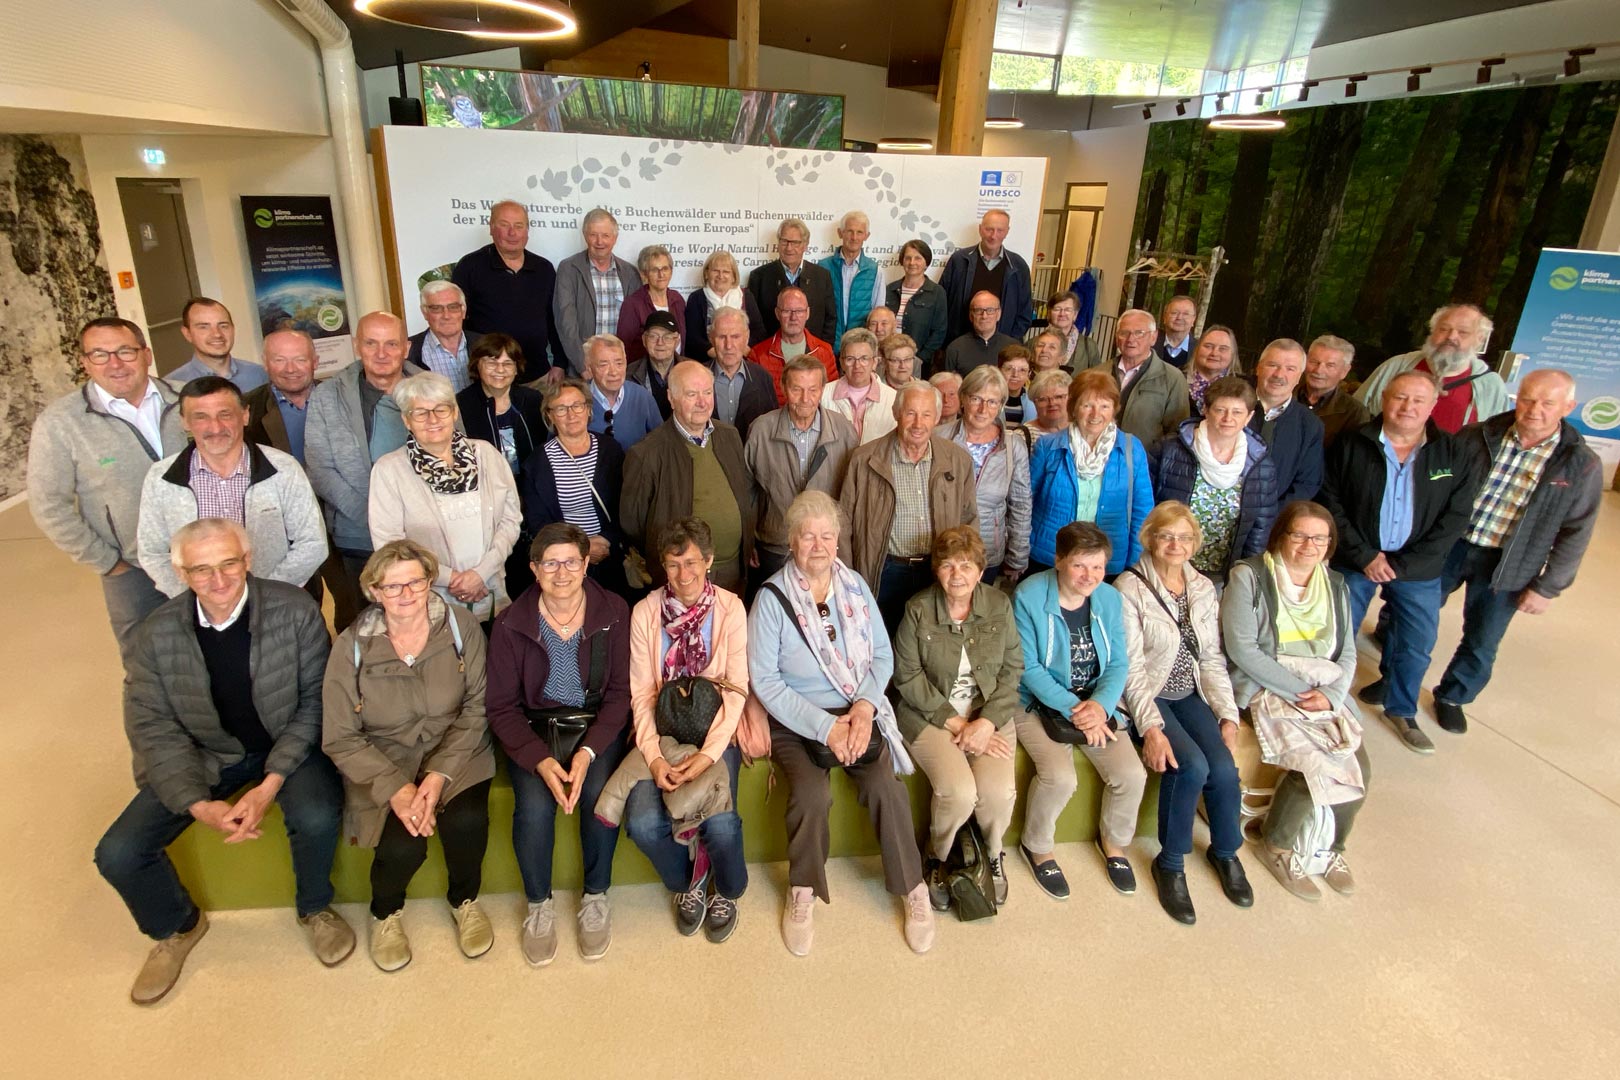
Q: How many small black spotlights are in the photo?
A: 9